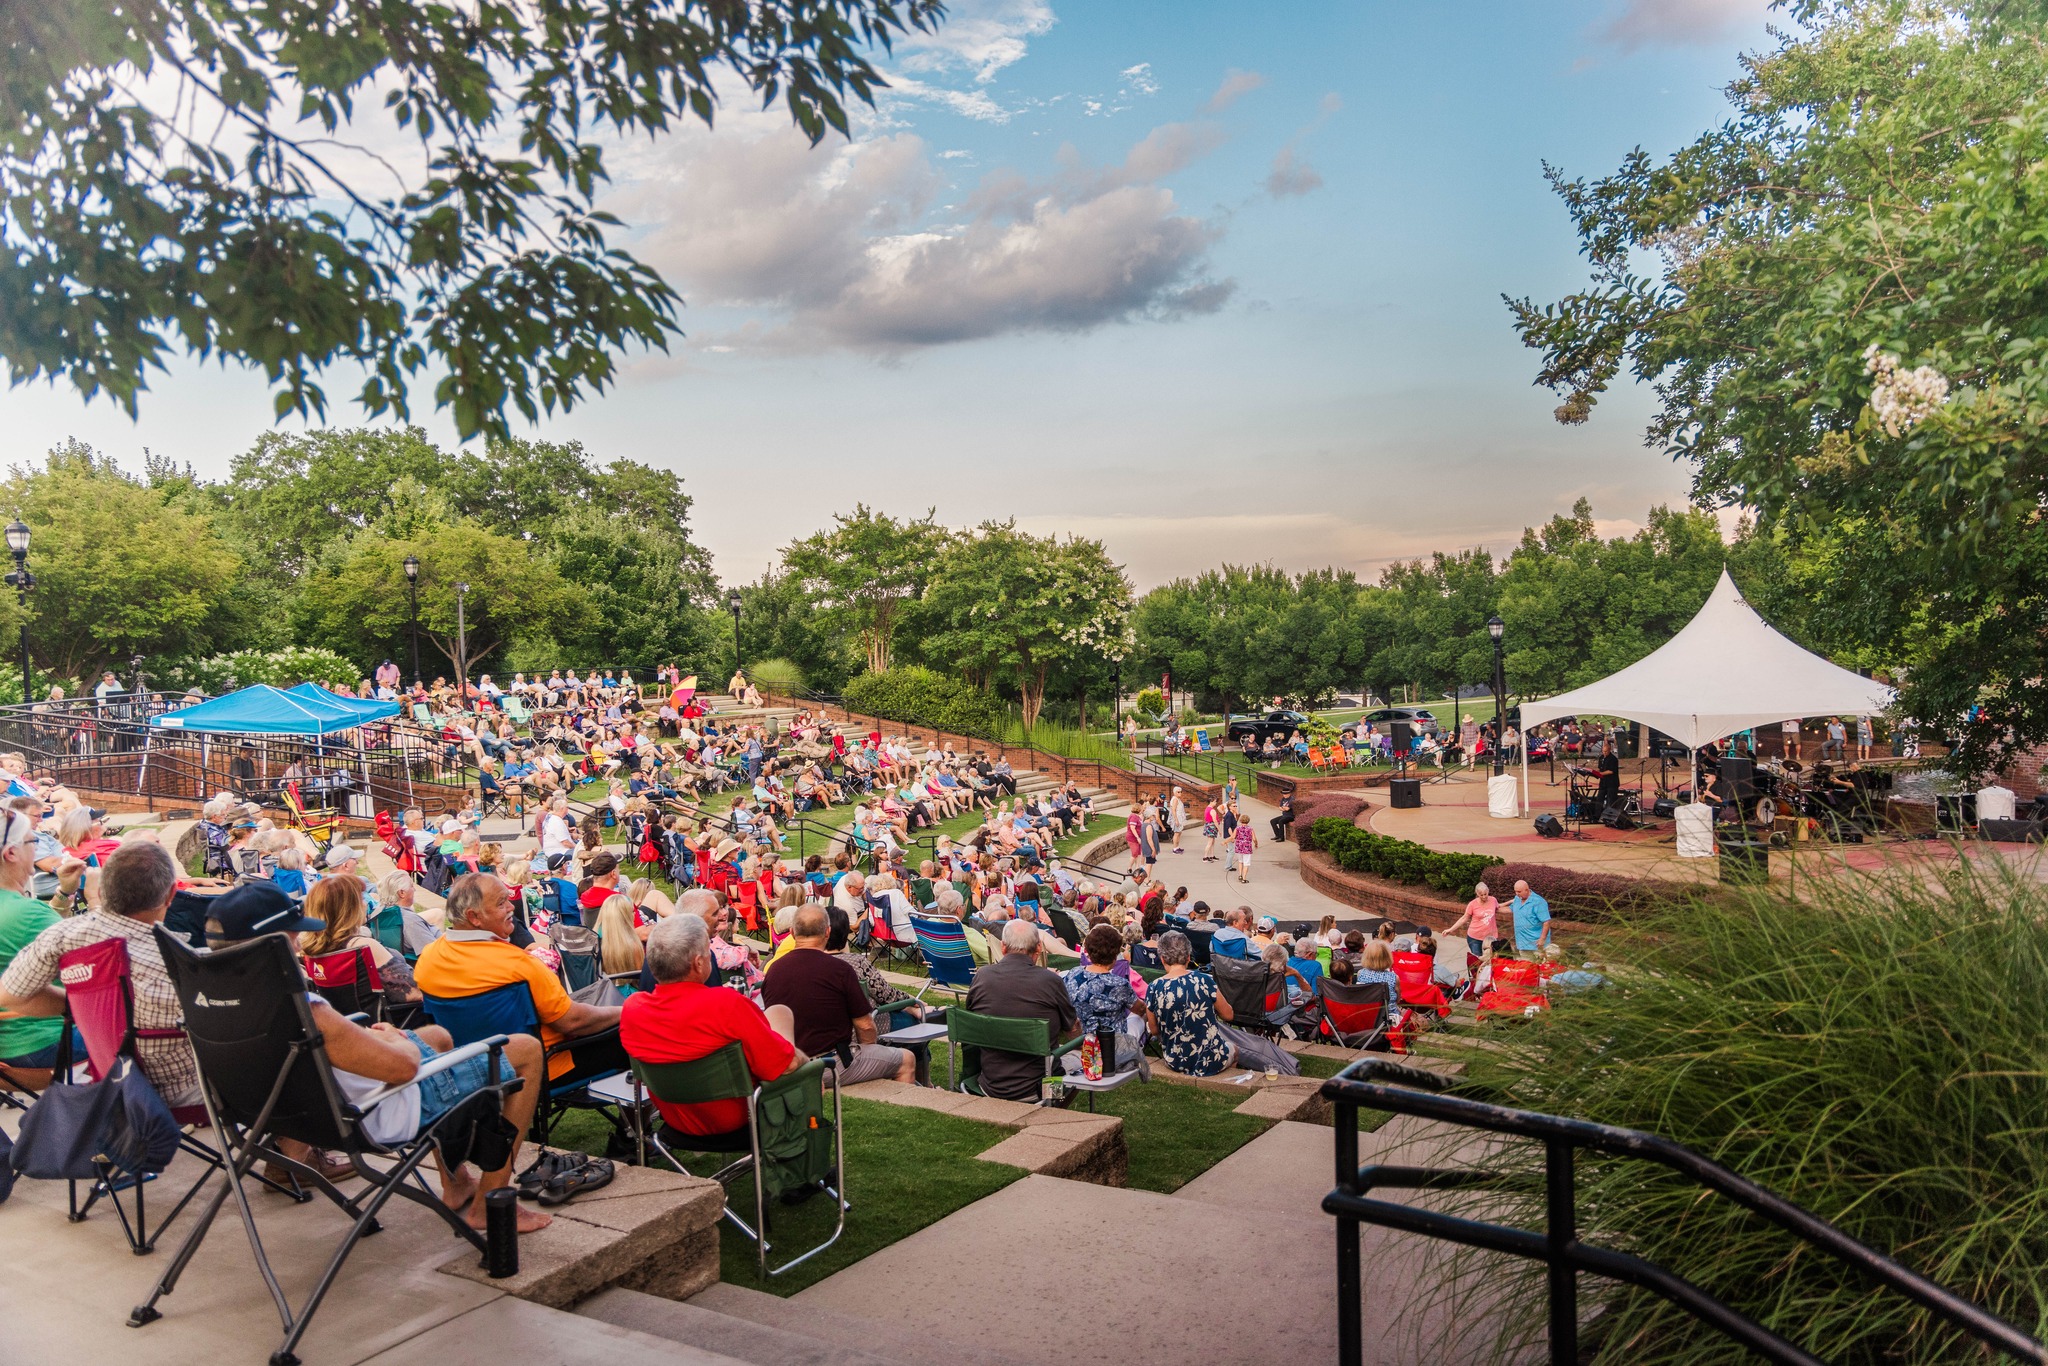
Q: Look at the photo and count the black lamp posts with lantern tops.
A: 4